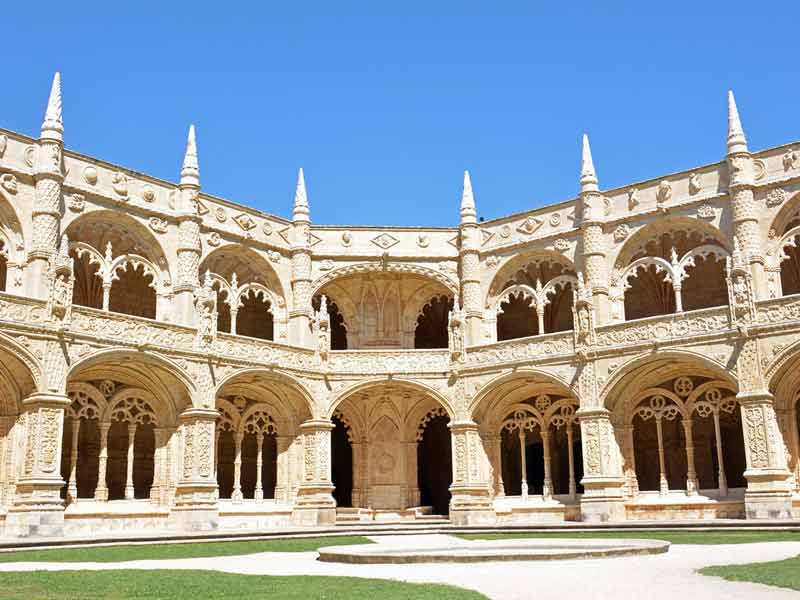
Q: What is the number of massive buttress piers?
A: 6